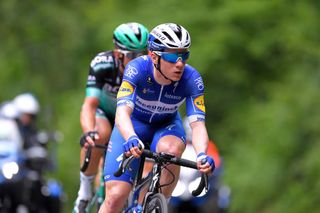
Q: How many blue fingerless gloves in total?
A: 2